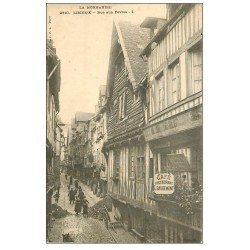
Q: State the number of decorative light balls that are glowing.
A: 0